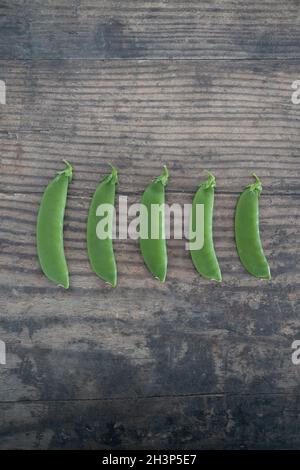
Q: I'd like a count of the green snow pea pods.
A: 5